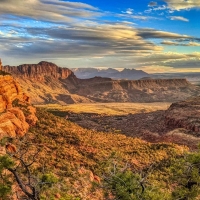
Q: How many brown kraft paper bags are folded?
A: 0